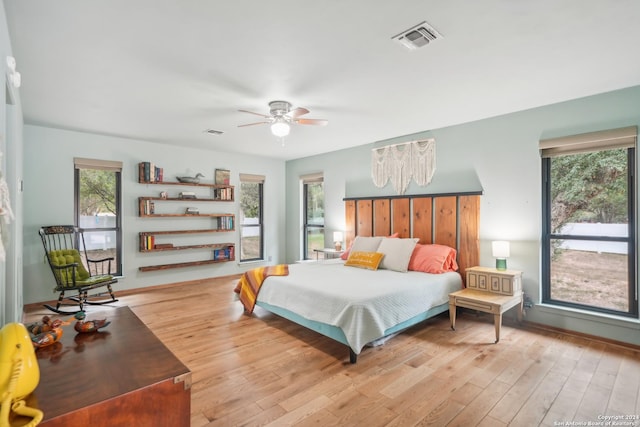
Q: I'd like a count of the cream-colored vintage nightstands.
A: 1